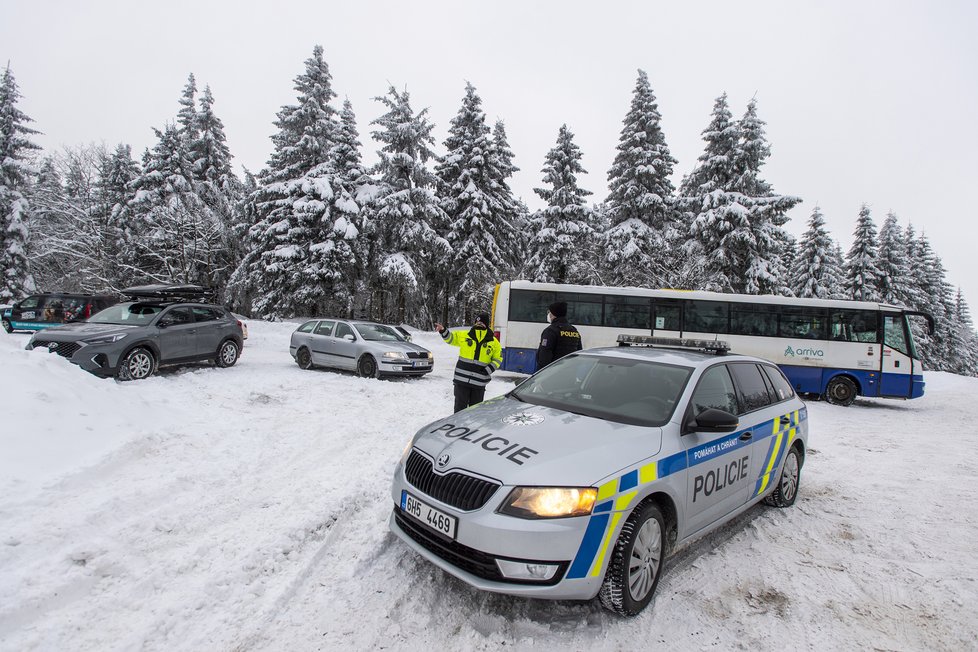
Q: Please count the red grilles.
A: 0